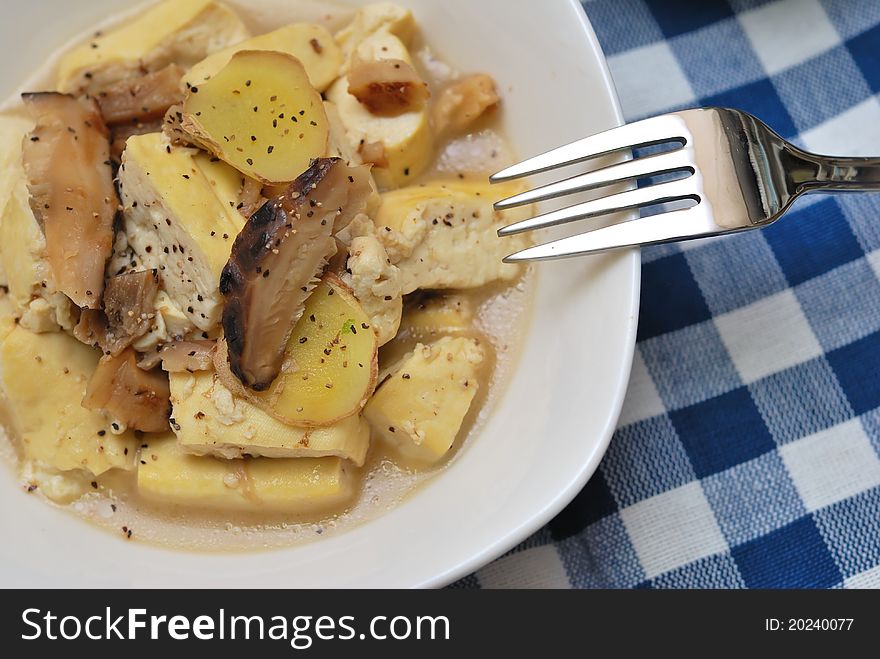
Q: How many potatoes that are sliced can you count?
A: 2